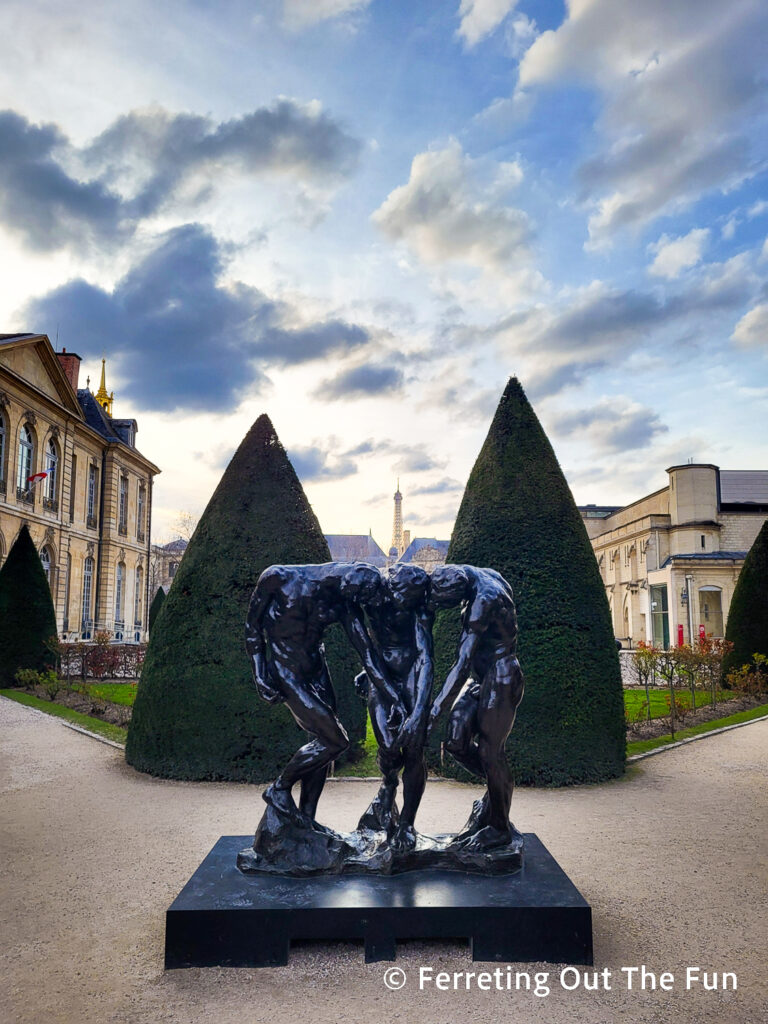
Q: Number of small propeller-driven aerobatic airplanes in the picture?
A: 0